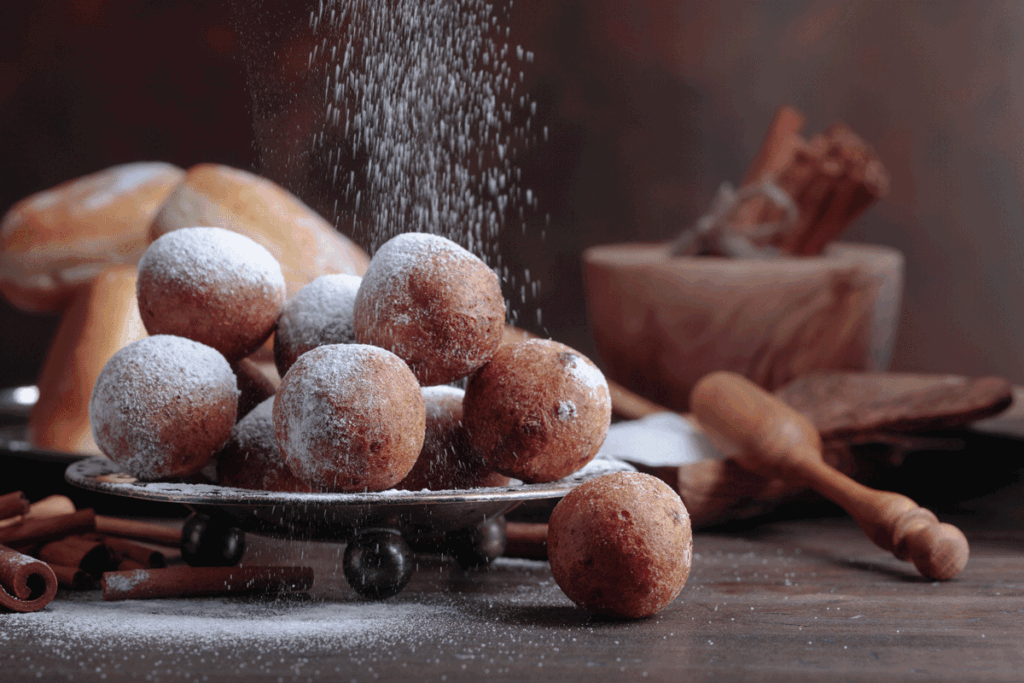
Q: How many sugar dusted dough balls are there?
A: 9